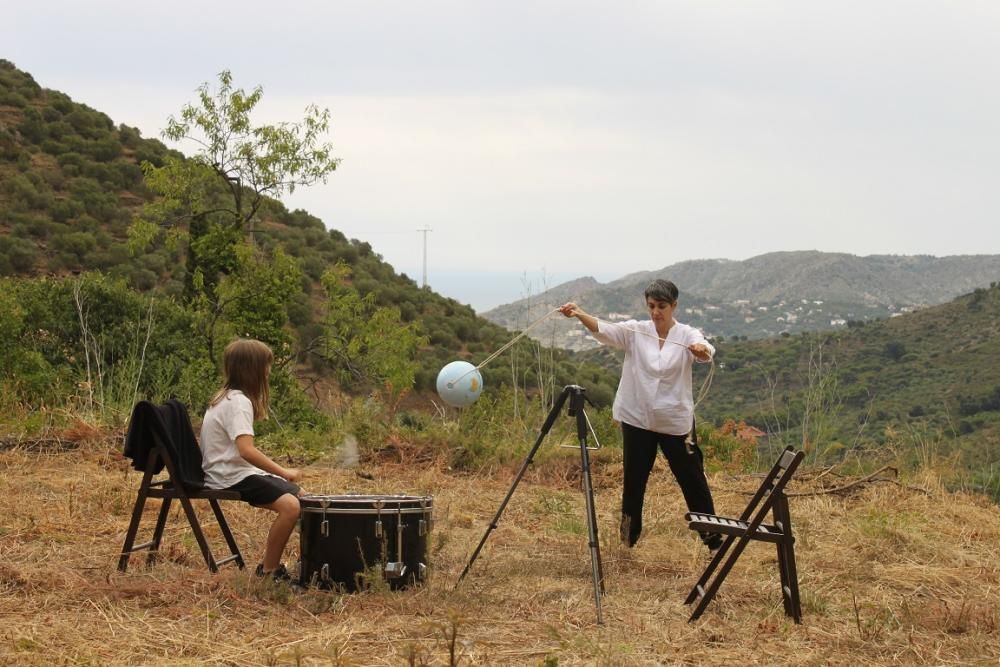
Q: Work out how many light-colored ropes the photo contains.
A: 1